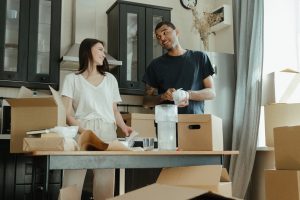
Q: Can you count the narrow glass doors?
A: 4